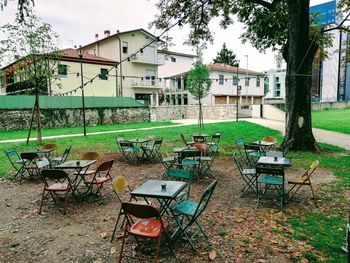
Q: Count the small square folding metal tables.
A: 8